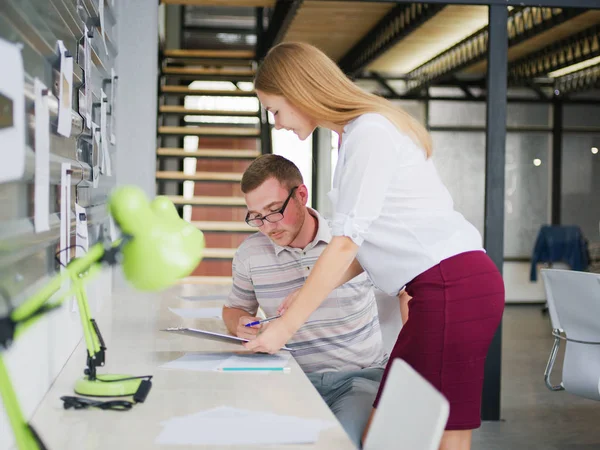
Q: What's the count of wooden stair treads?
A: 11